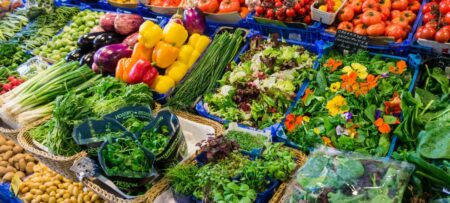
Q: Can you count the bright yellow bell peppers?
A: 6